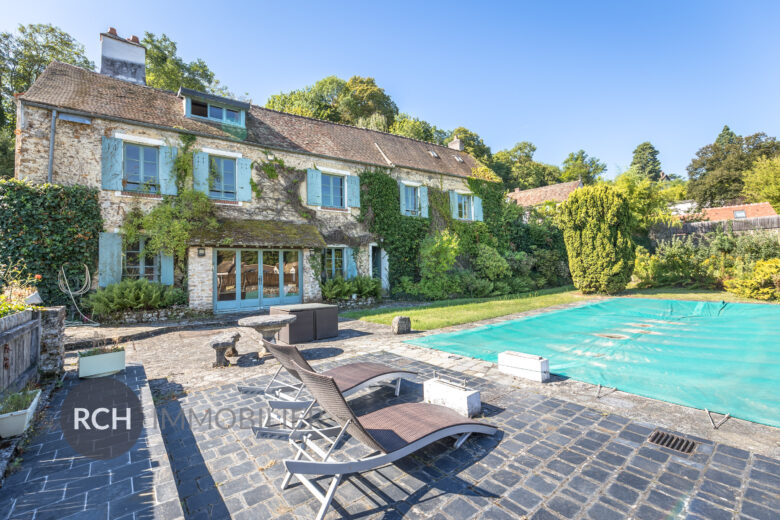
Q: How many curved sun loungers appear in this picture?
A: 2